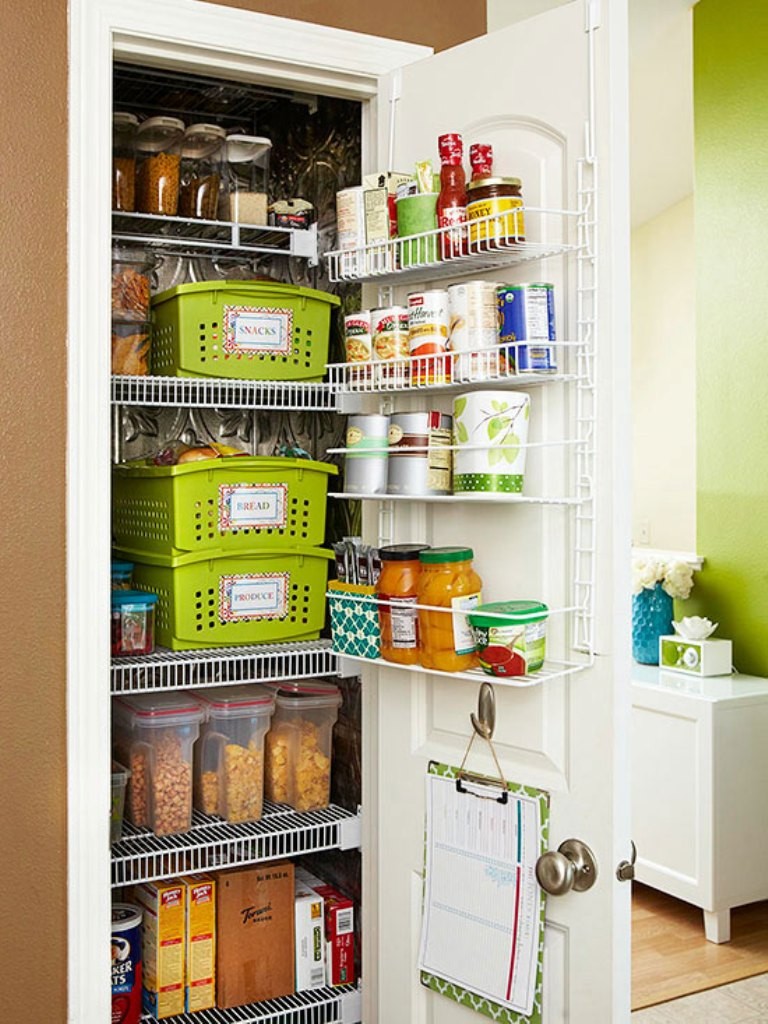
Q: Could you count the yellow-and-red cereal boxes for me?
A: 2